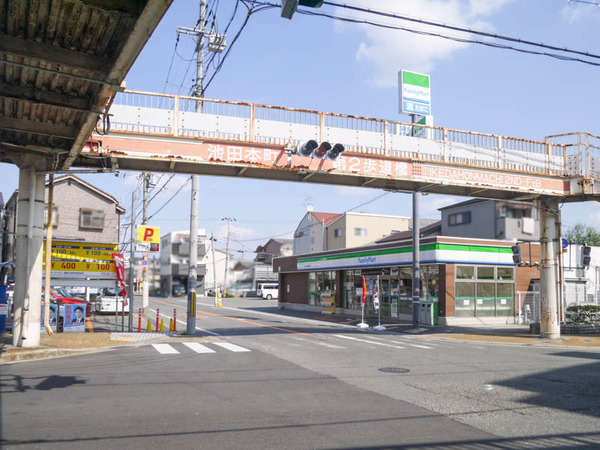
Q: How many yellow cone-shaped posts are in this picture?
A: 3